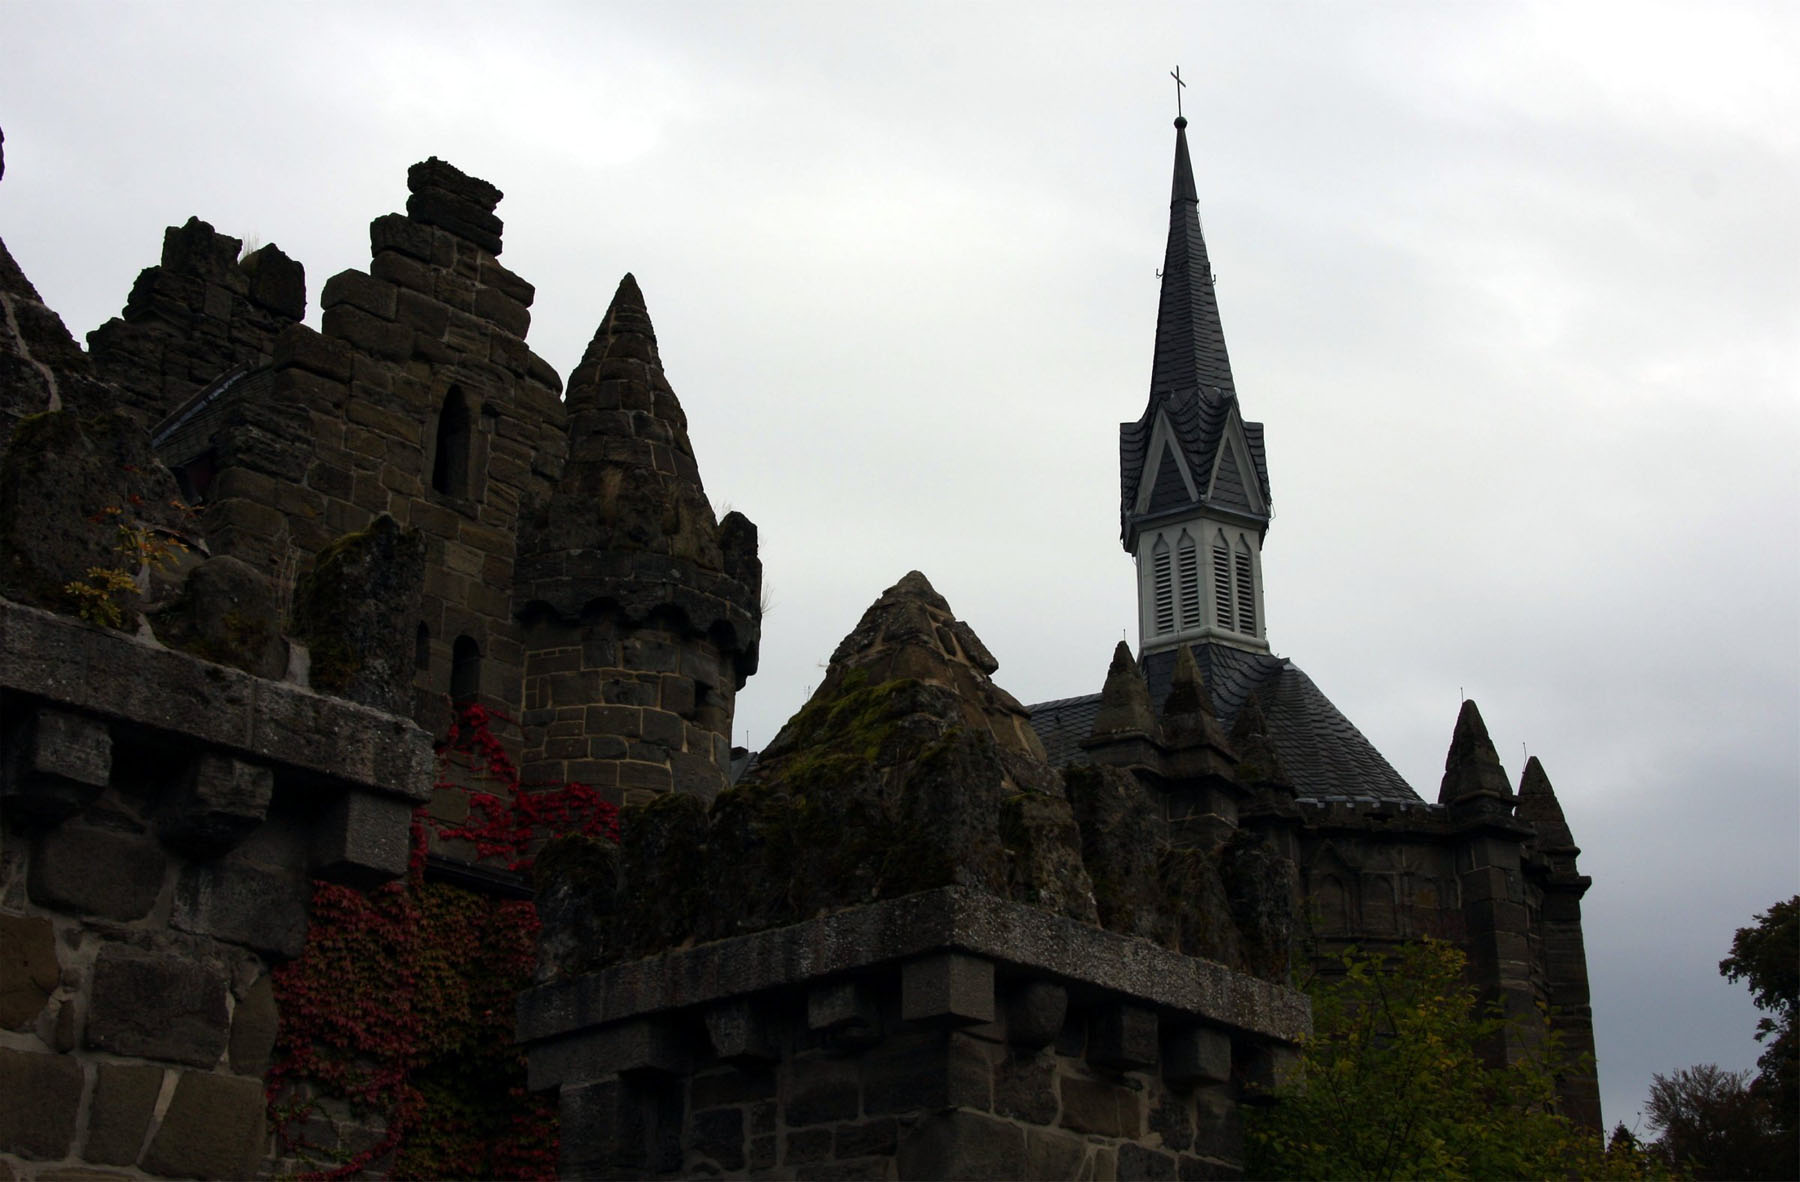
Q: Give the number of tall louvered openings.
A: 4